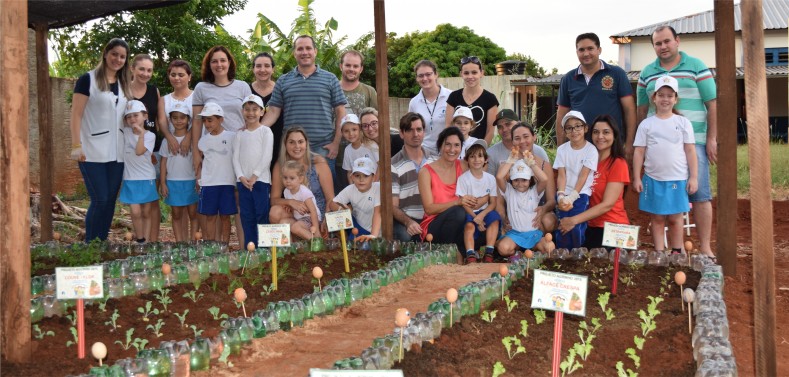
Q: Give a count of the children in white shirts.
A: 12